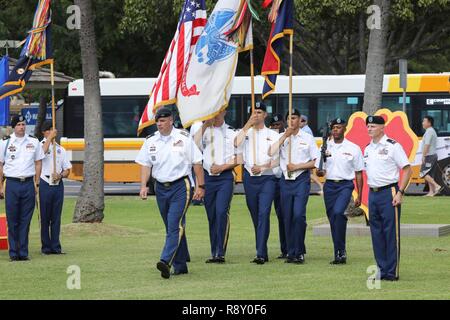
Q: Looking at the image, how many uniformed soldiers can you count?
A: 9